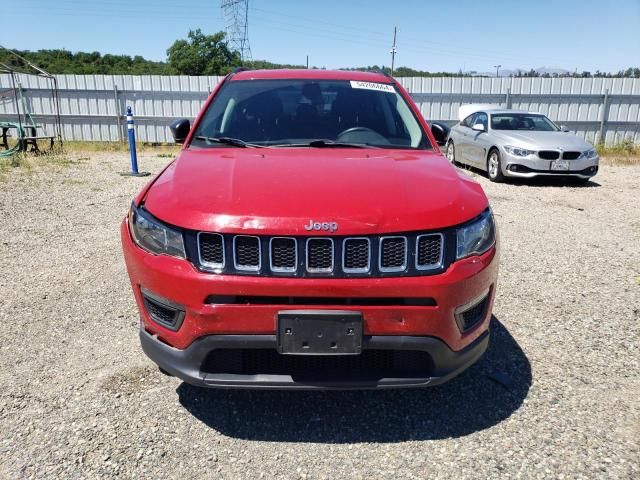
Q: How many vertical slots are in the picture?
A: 7